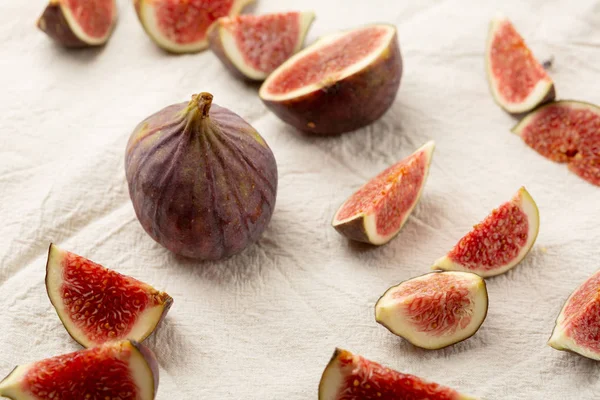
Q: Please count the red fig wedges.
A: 12